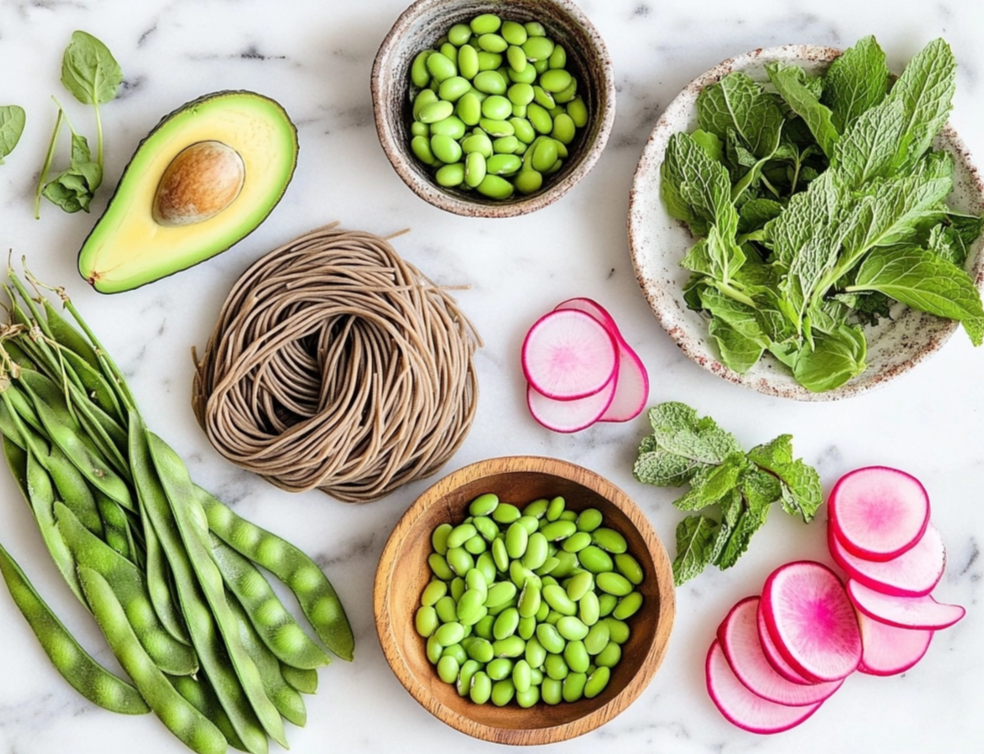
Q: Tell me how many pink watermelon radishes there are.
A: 11